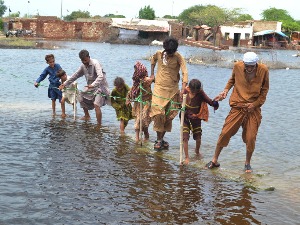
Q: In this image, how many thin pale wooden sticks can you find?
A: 3